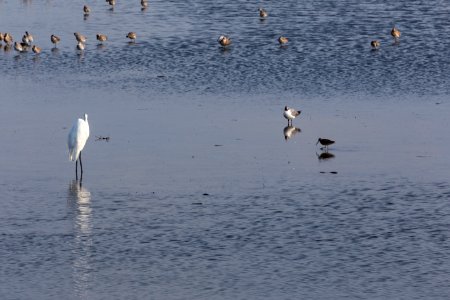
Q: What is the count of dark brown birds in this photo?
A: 1